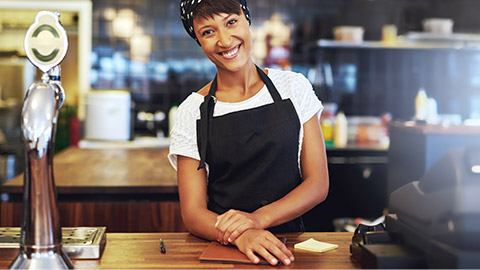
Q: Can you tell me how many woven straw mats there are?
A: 0